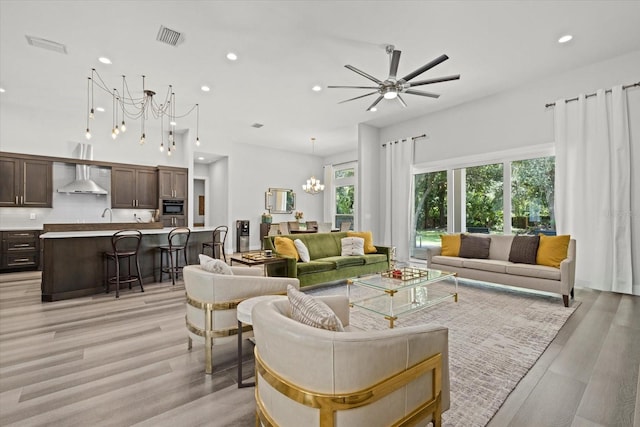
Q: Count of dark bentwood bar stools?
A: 3